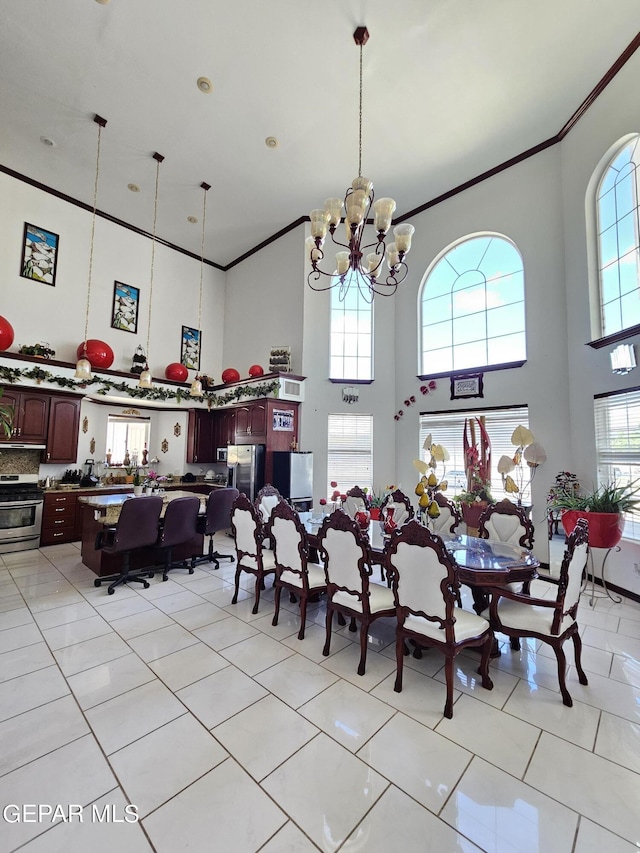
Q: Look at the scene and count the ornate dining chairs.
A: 10